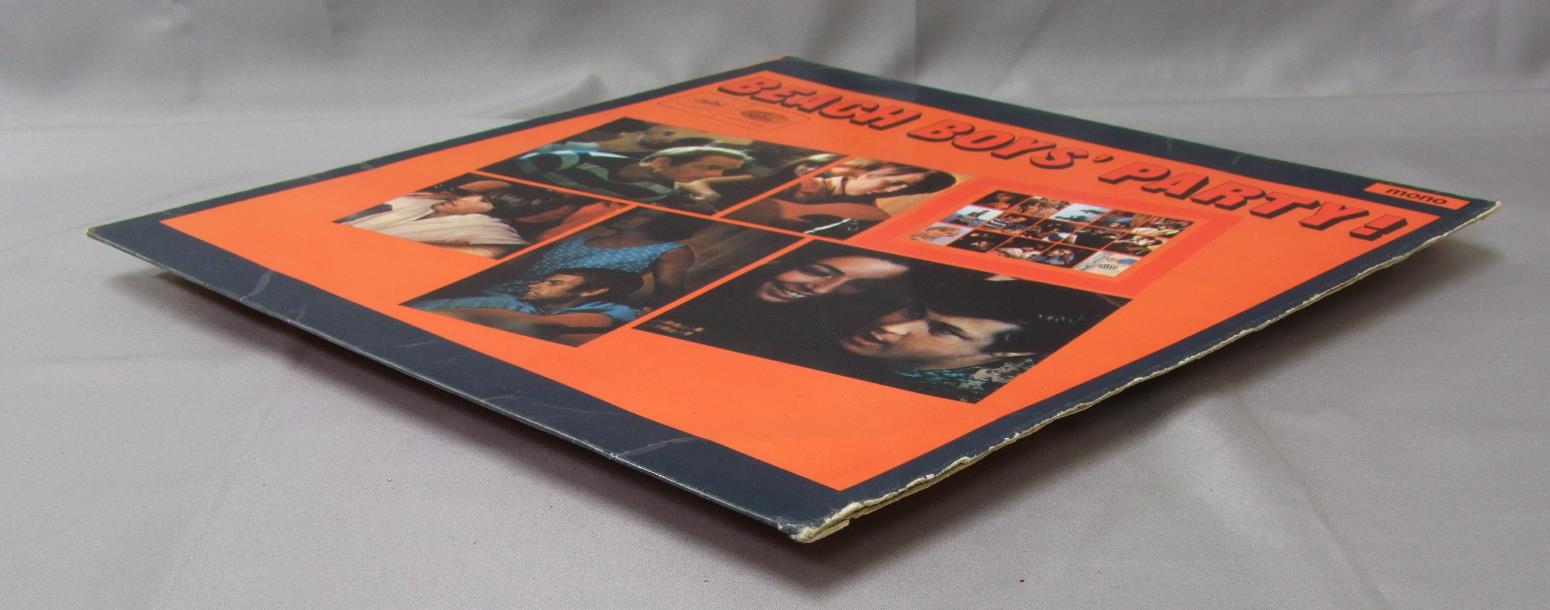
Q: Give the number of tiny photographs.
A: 15